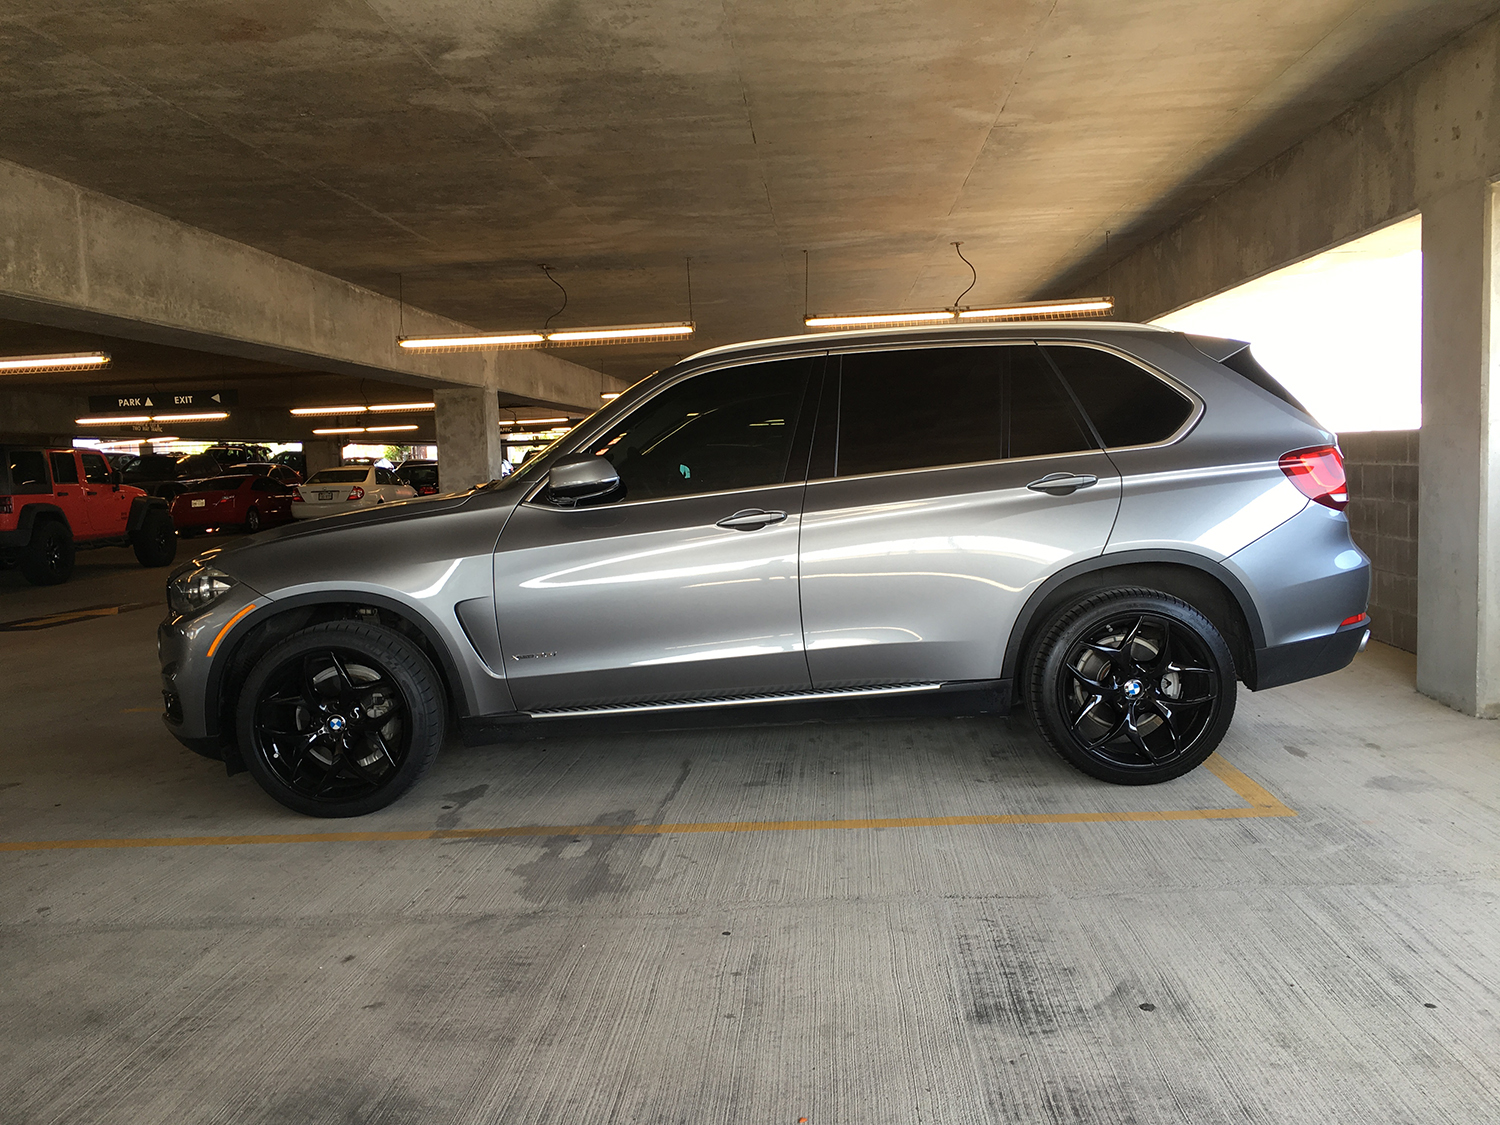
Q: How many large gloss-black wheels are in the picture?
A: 2